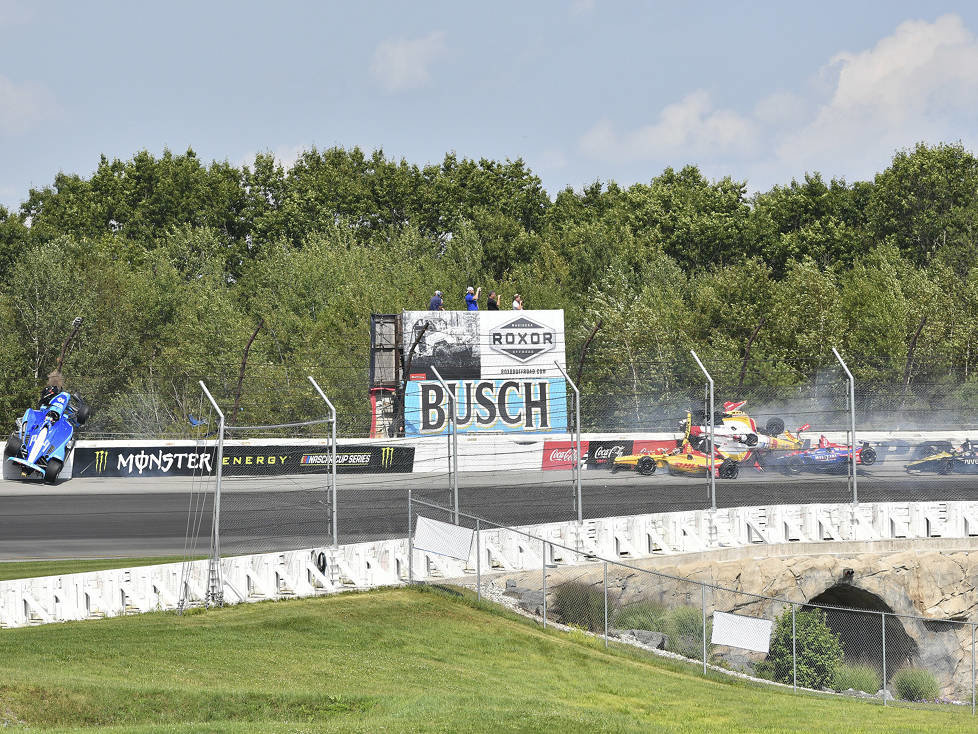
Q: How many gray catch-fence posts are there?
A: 6